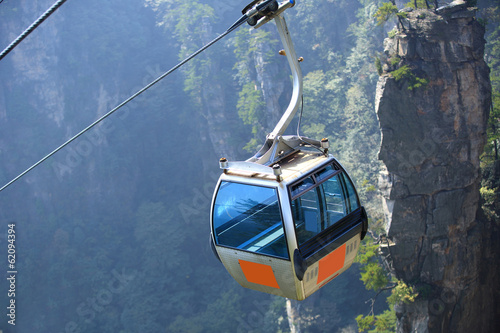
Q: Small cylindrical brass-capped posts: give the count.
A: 3